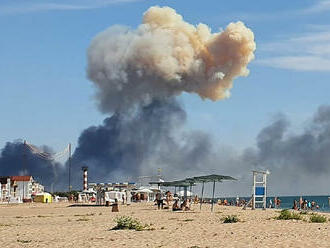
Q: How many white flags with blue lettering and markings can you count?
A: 0